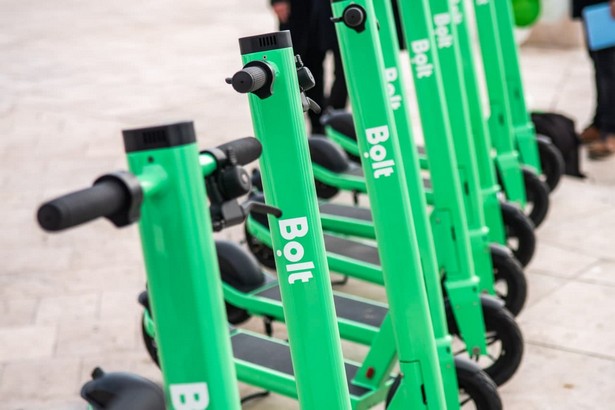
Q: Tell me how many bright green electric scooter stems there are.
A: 9